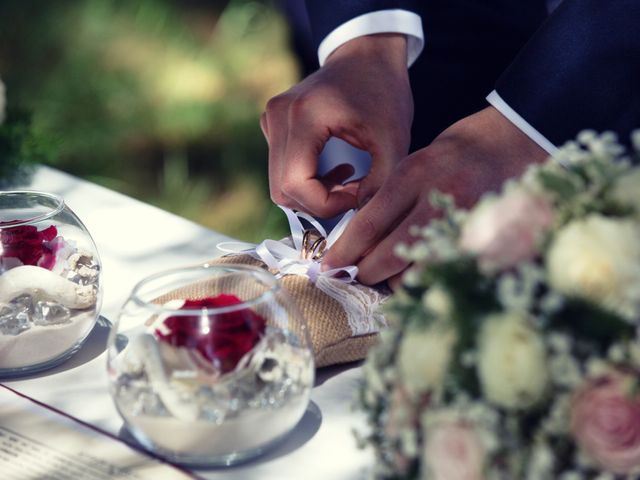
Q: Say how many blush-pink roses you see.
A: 3